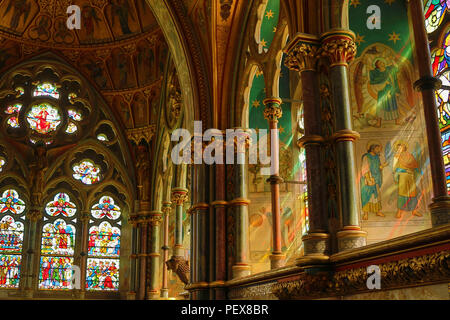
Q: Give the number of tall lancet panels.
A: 3